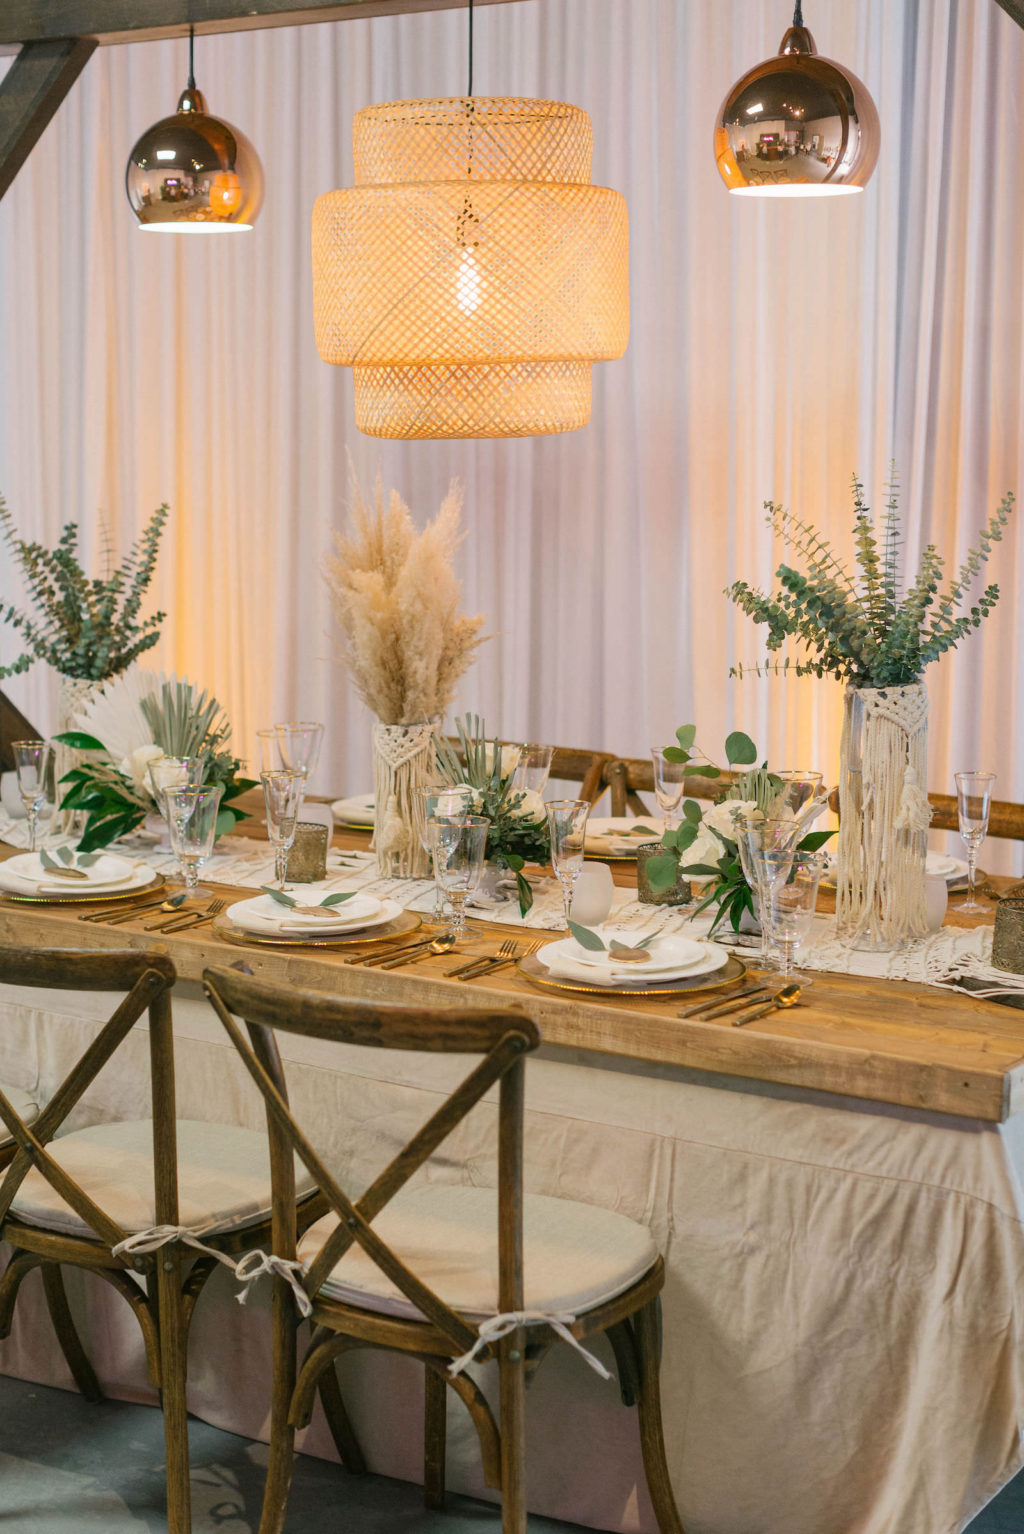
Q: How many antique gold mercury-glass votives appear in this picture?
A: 3